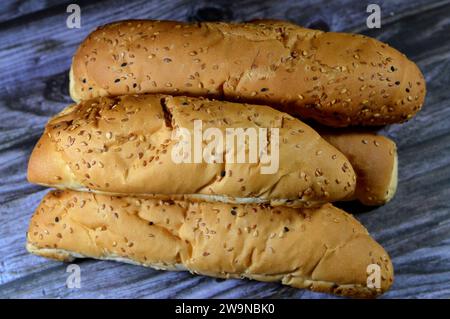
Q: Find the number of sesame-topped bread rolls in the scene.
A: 4